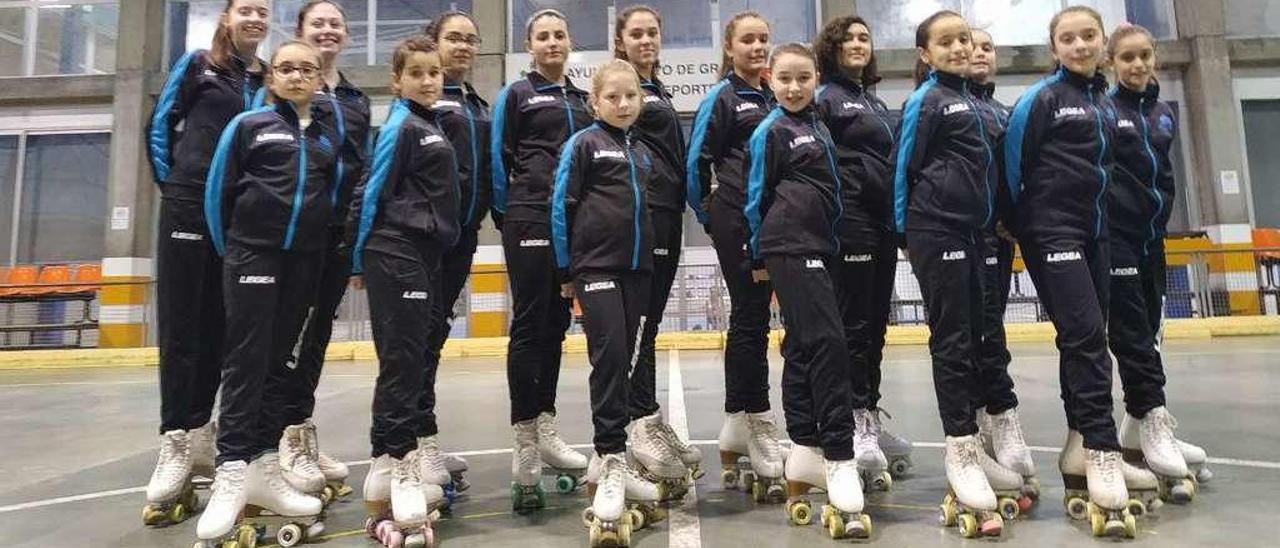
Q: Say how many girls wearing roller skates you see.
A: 15